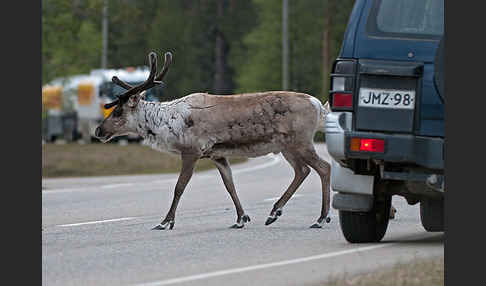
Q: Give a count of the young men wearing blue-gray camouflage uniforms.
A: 0